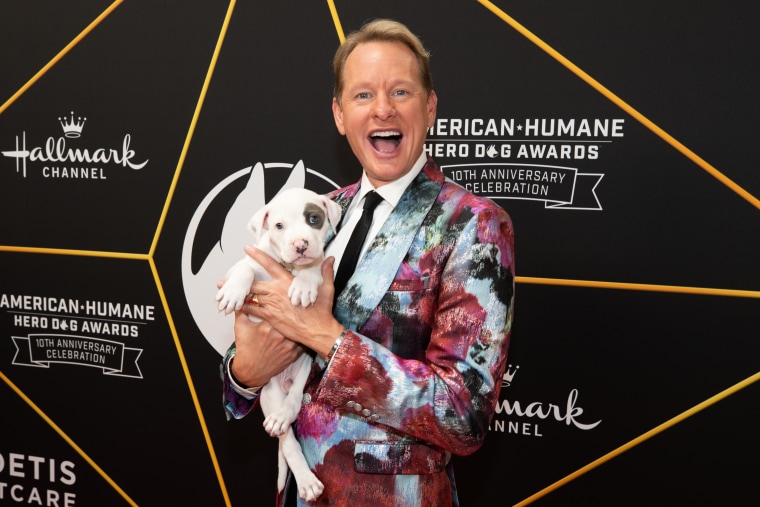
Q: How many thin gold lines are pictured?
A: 9